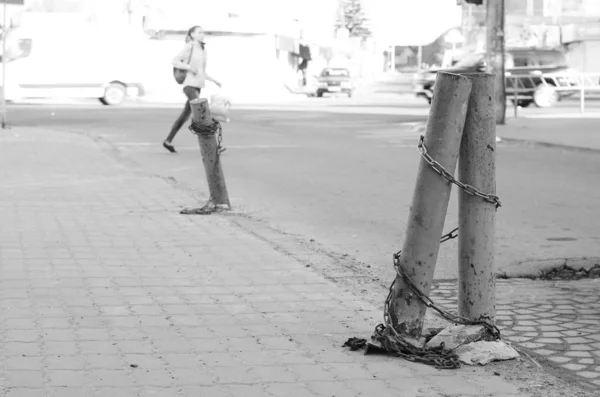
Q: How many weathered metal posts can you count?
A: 3